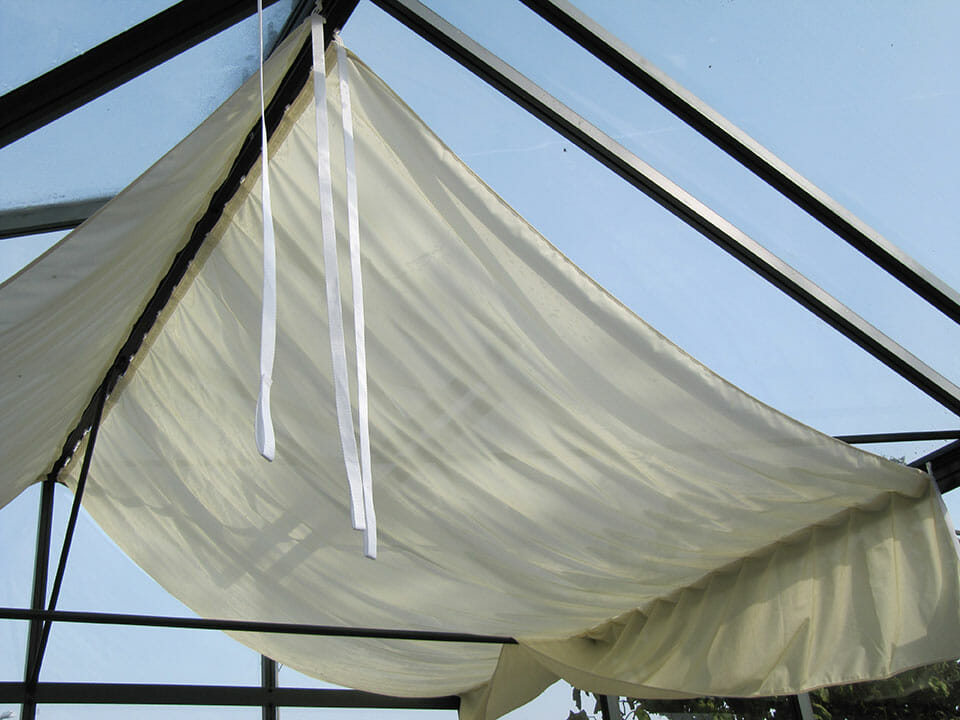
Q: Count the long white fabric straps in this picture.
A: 3